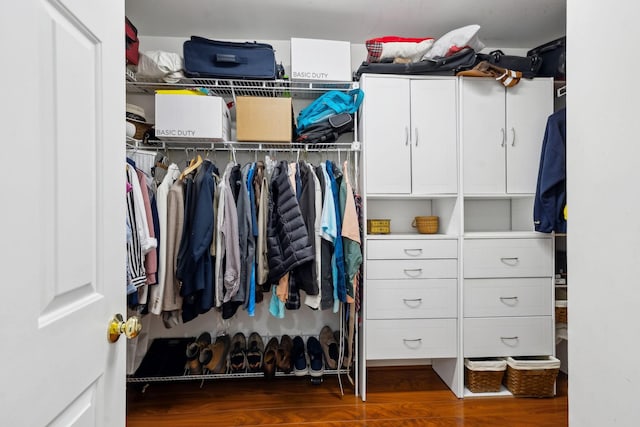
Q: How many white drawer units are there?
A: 2